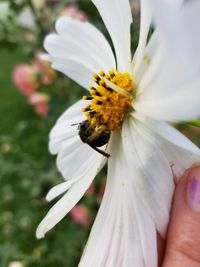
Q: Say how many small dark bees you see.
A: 1